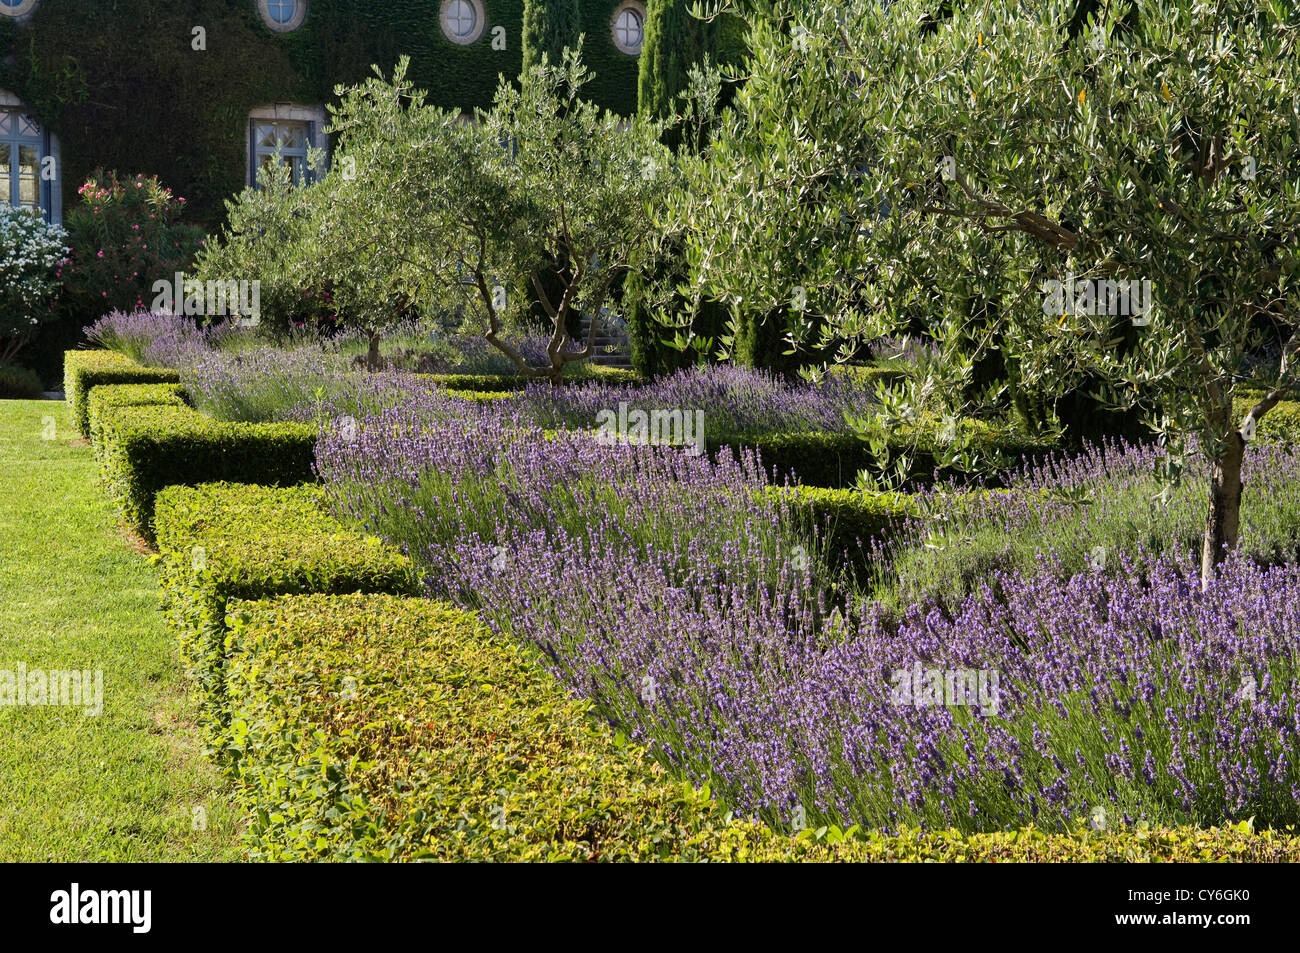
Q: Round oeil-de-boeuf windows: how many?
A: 4